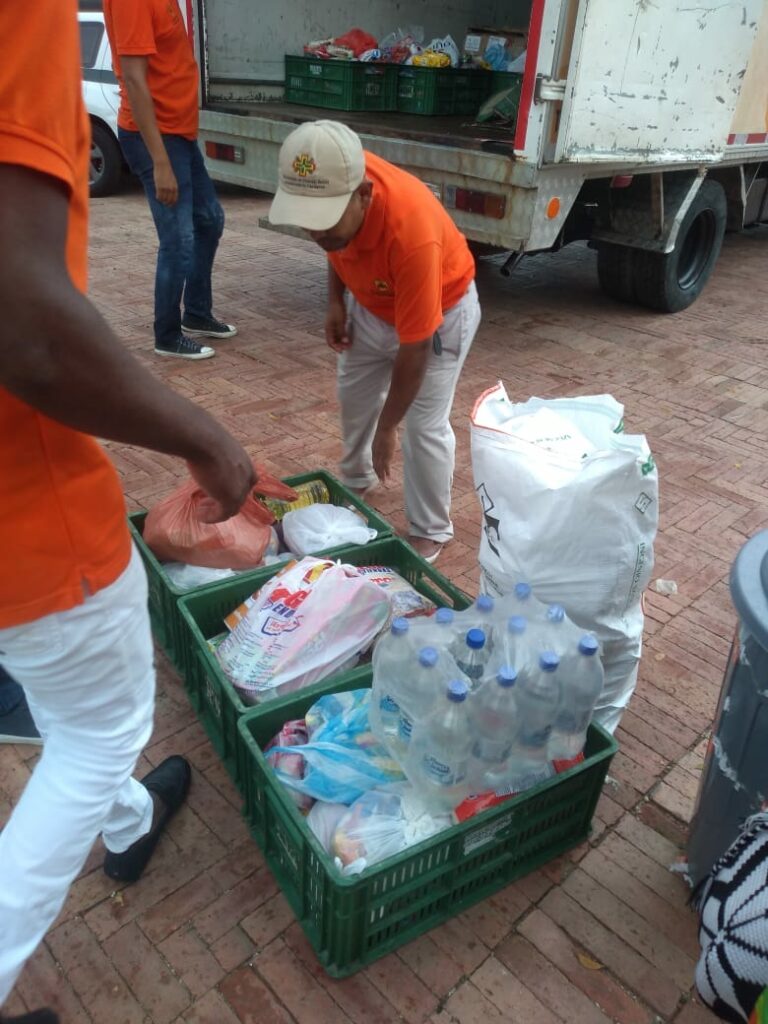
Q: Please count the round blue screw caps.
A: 12